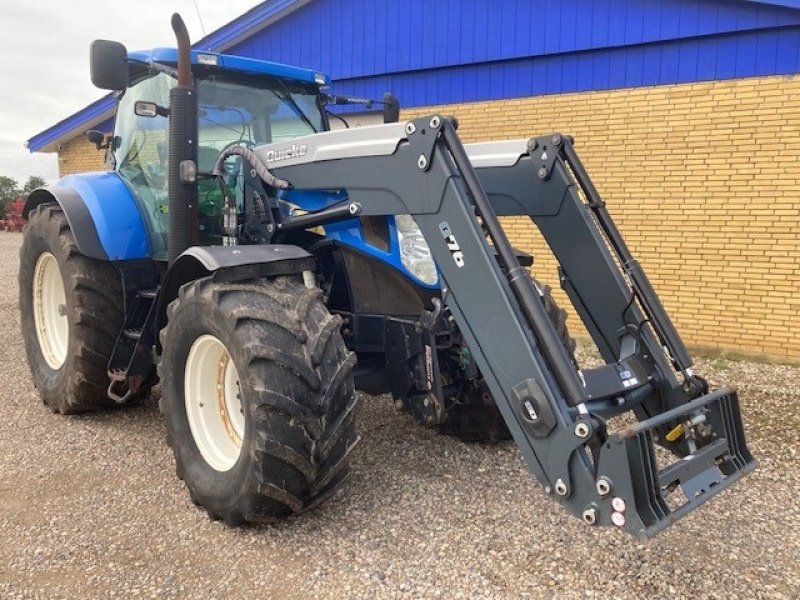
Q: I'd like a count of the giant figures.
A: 0